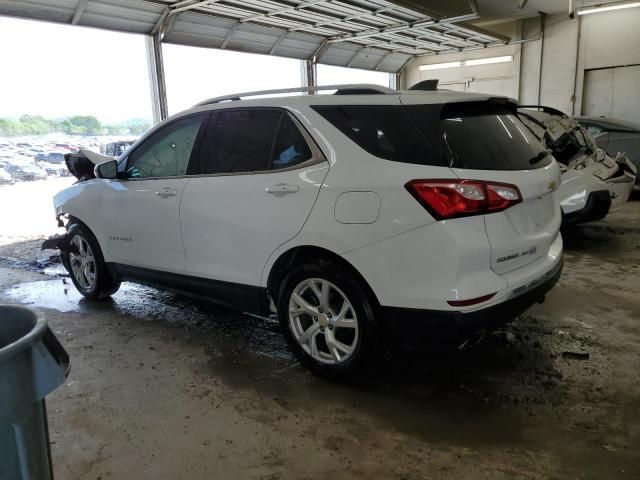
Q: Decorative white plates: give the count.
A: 0